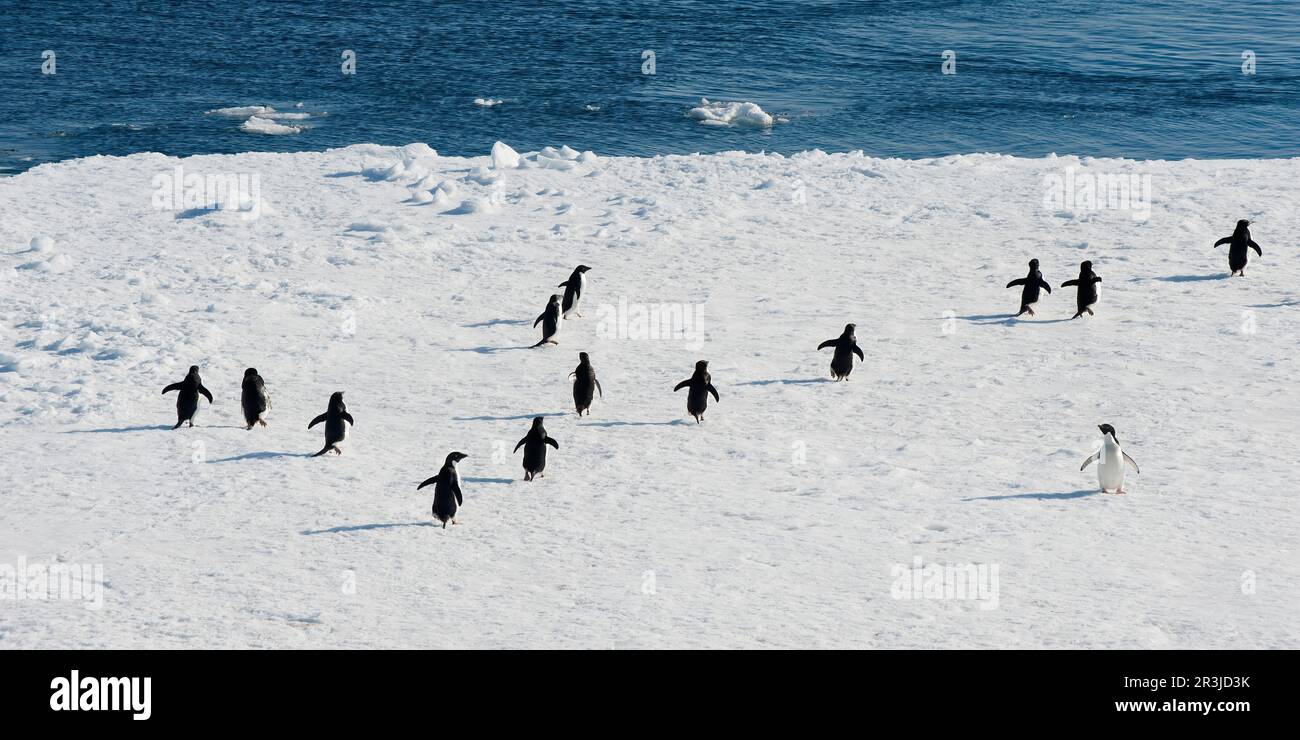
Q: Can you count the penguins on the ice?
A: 14